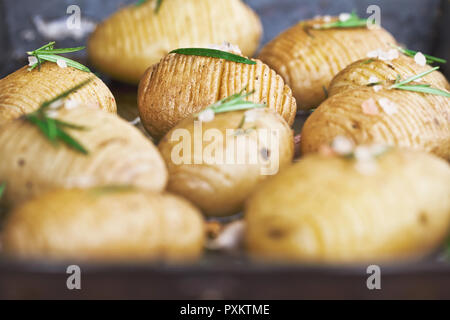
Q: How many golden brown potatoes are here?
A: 10